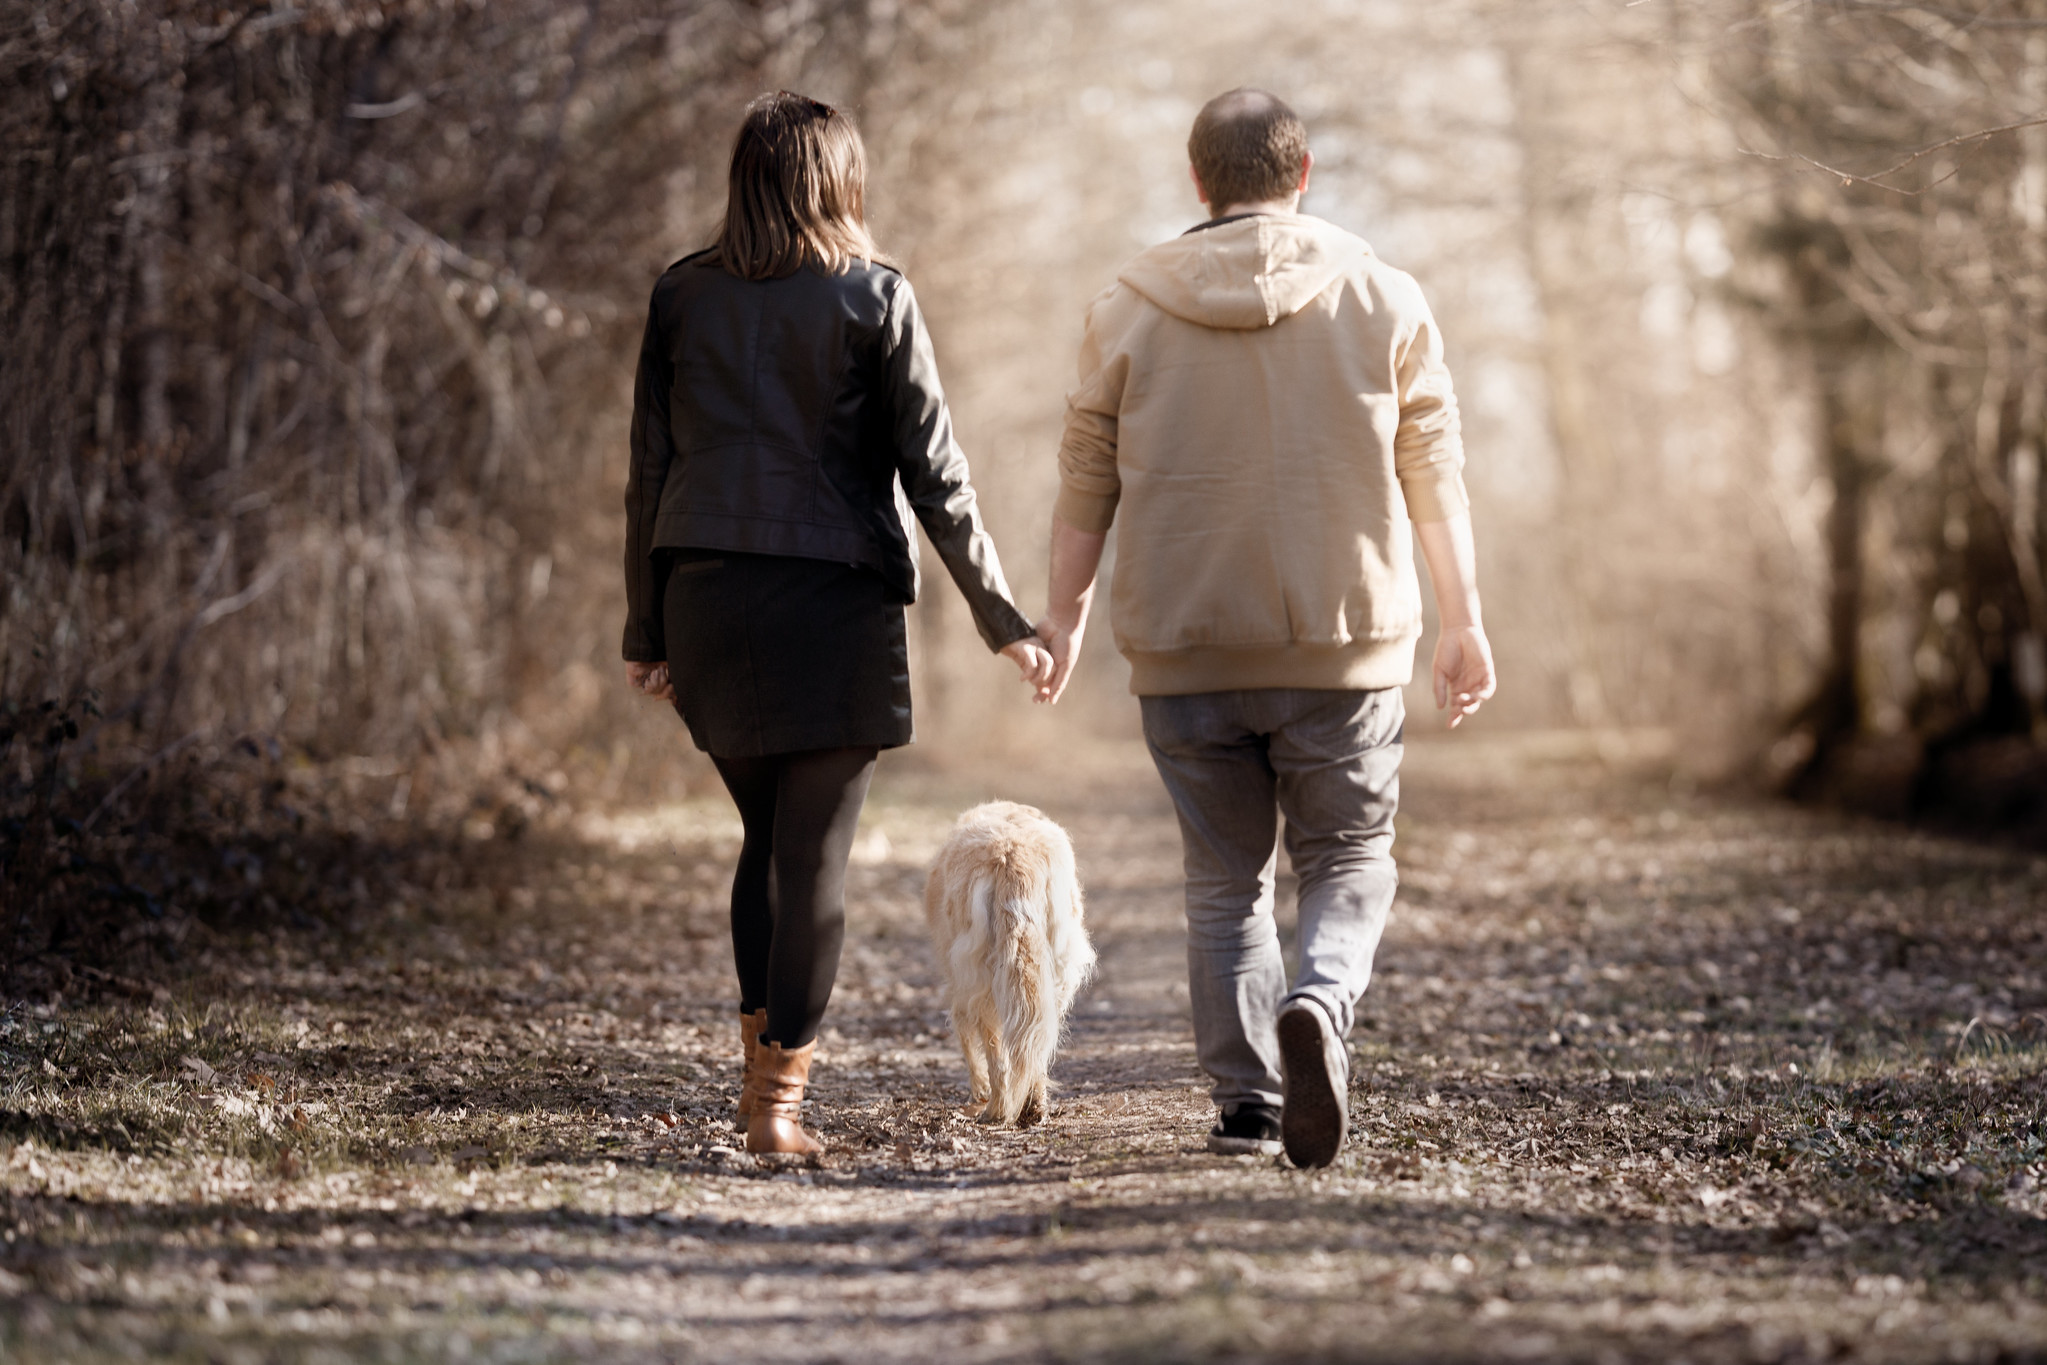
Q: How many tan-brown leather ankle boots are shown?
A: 2